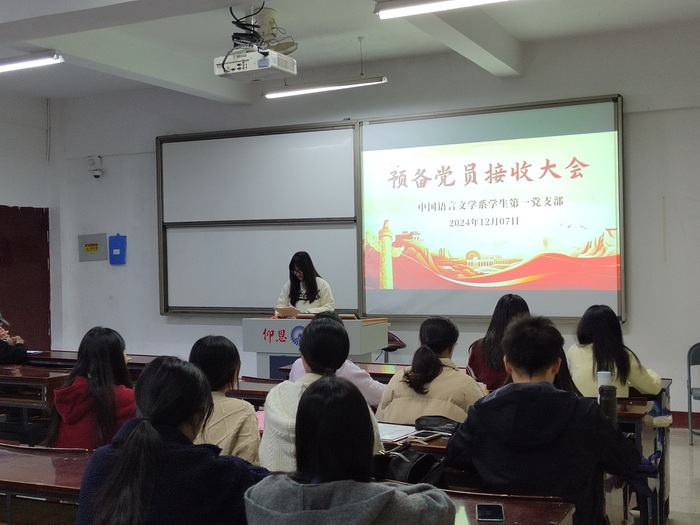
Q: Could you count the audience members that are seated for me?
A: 12